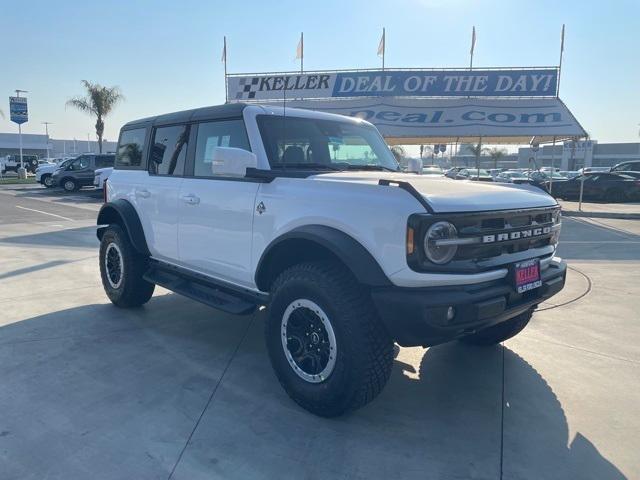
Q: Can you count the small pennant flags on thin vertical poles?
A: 5